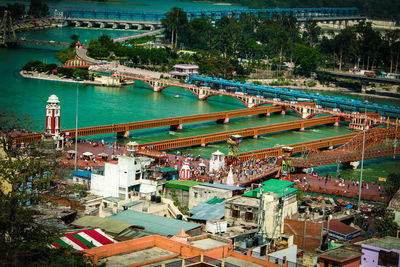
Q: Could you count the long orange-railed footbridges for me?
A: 3